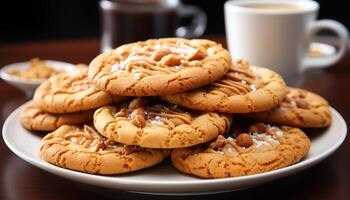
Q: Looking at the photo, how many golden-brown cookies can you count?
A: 8